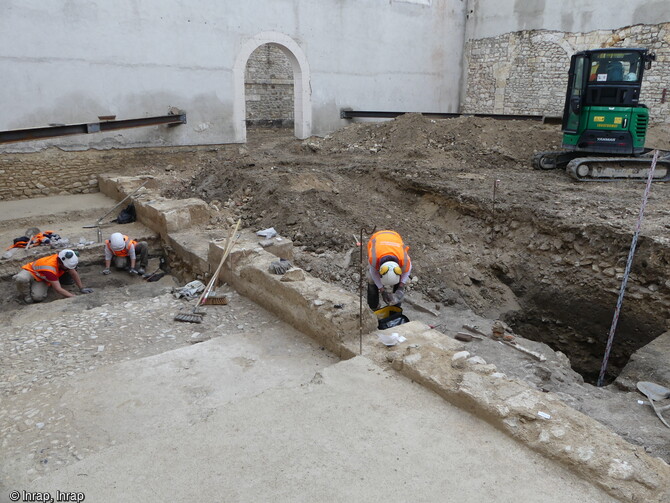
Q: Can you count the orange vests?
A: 3